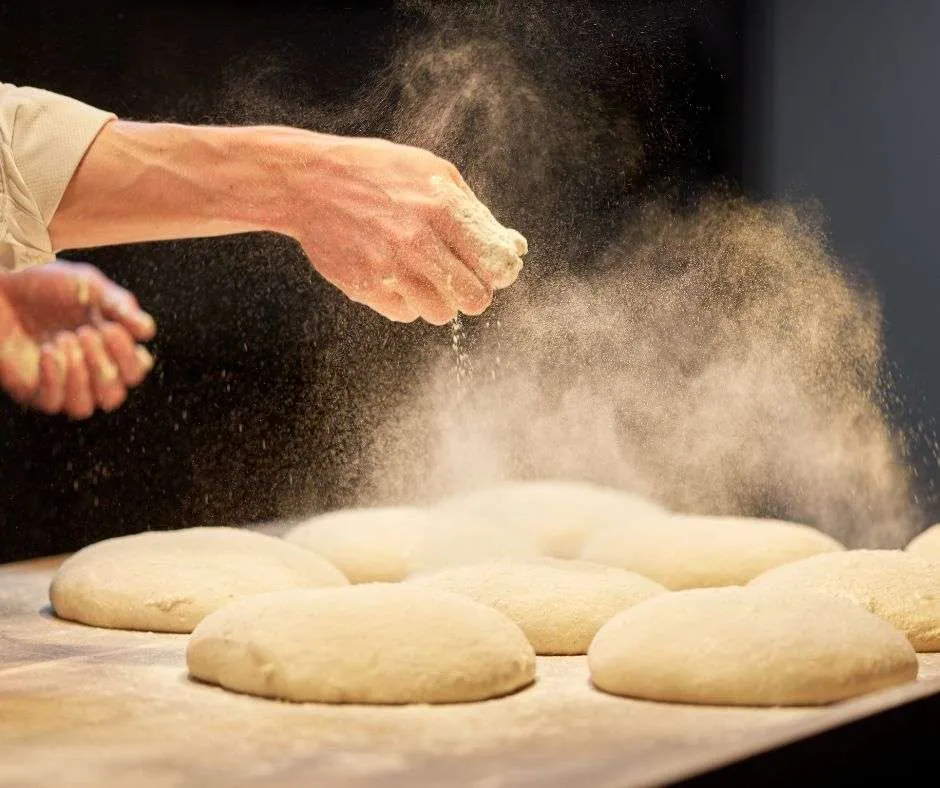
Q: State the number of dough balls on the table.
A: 9